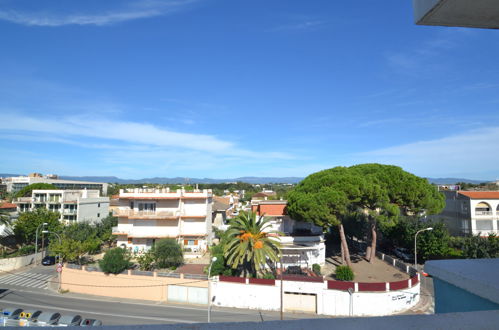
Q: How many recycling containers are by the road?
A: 5